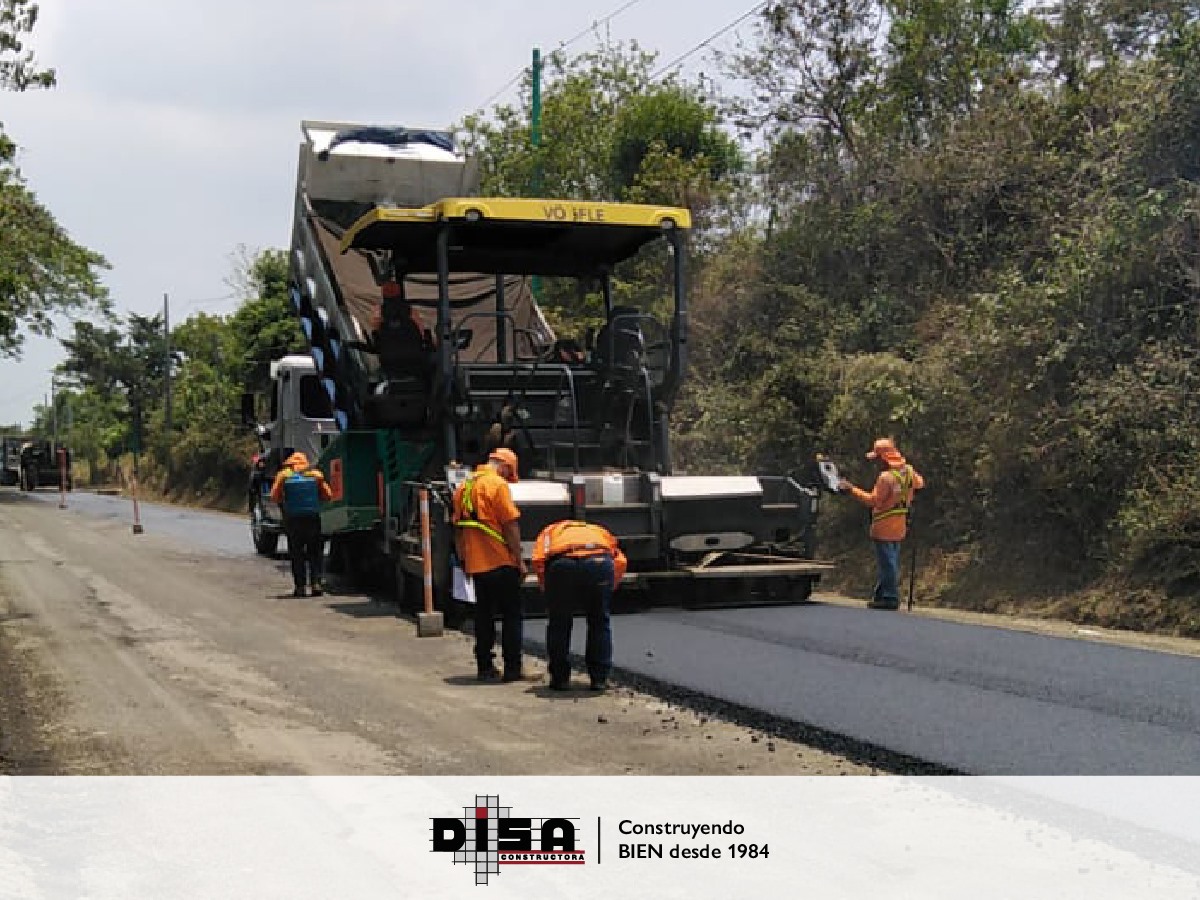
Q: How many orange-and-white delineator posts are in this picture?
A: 3